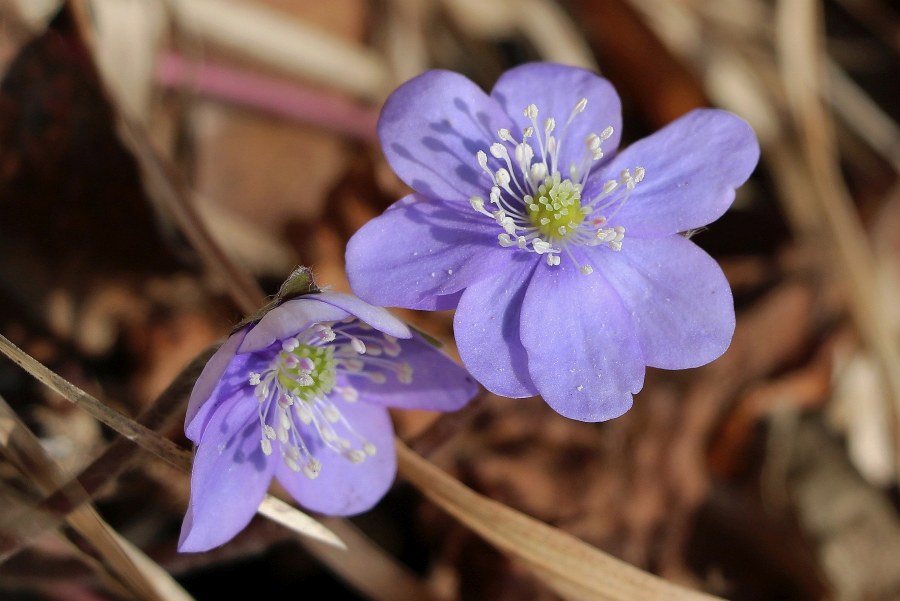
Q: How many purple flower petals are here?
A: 13